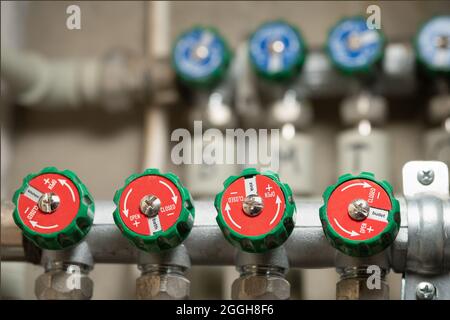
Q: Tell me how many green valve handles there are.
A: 8